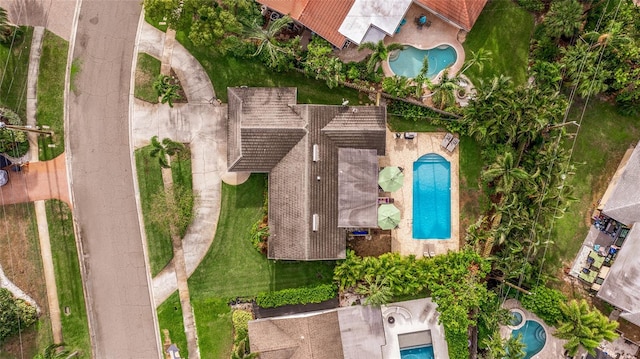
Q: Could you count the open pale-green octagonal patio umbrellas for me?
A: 2